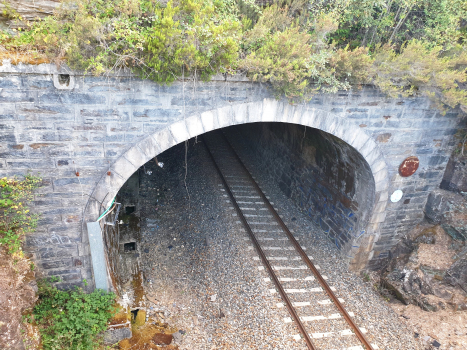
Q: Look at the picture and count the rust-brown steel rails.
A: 2